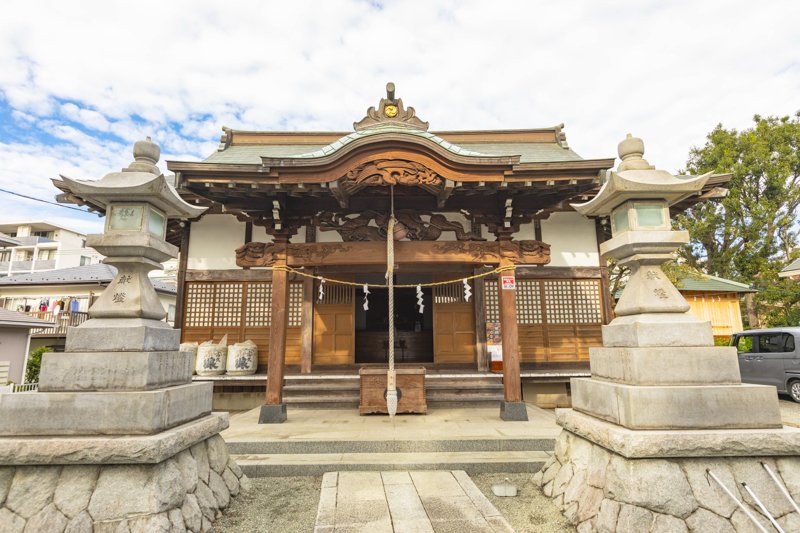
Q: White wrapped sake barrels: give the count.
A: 3